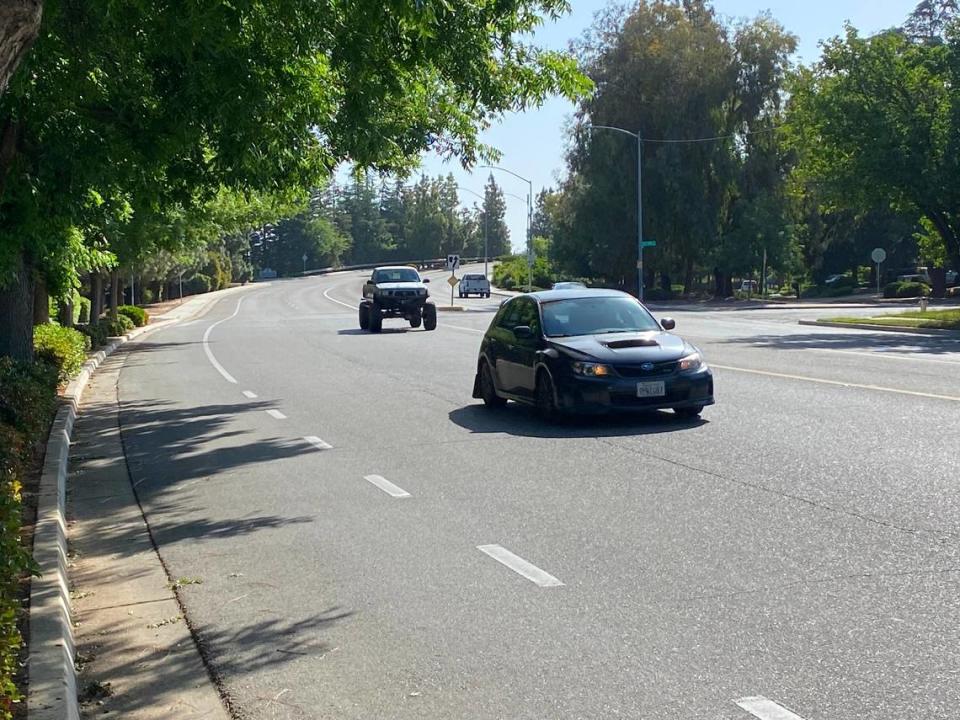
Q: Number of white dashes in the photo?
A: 6